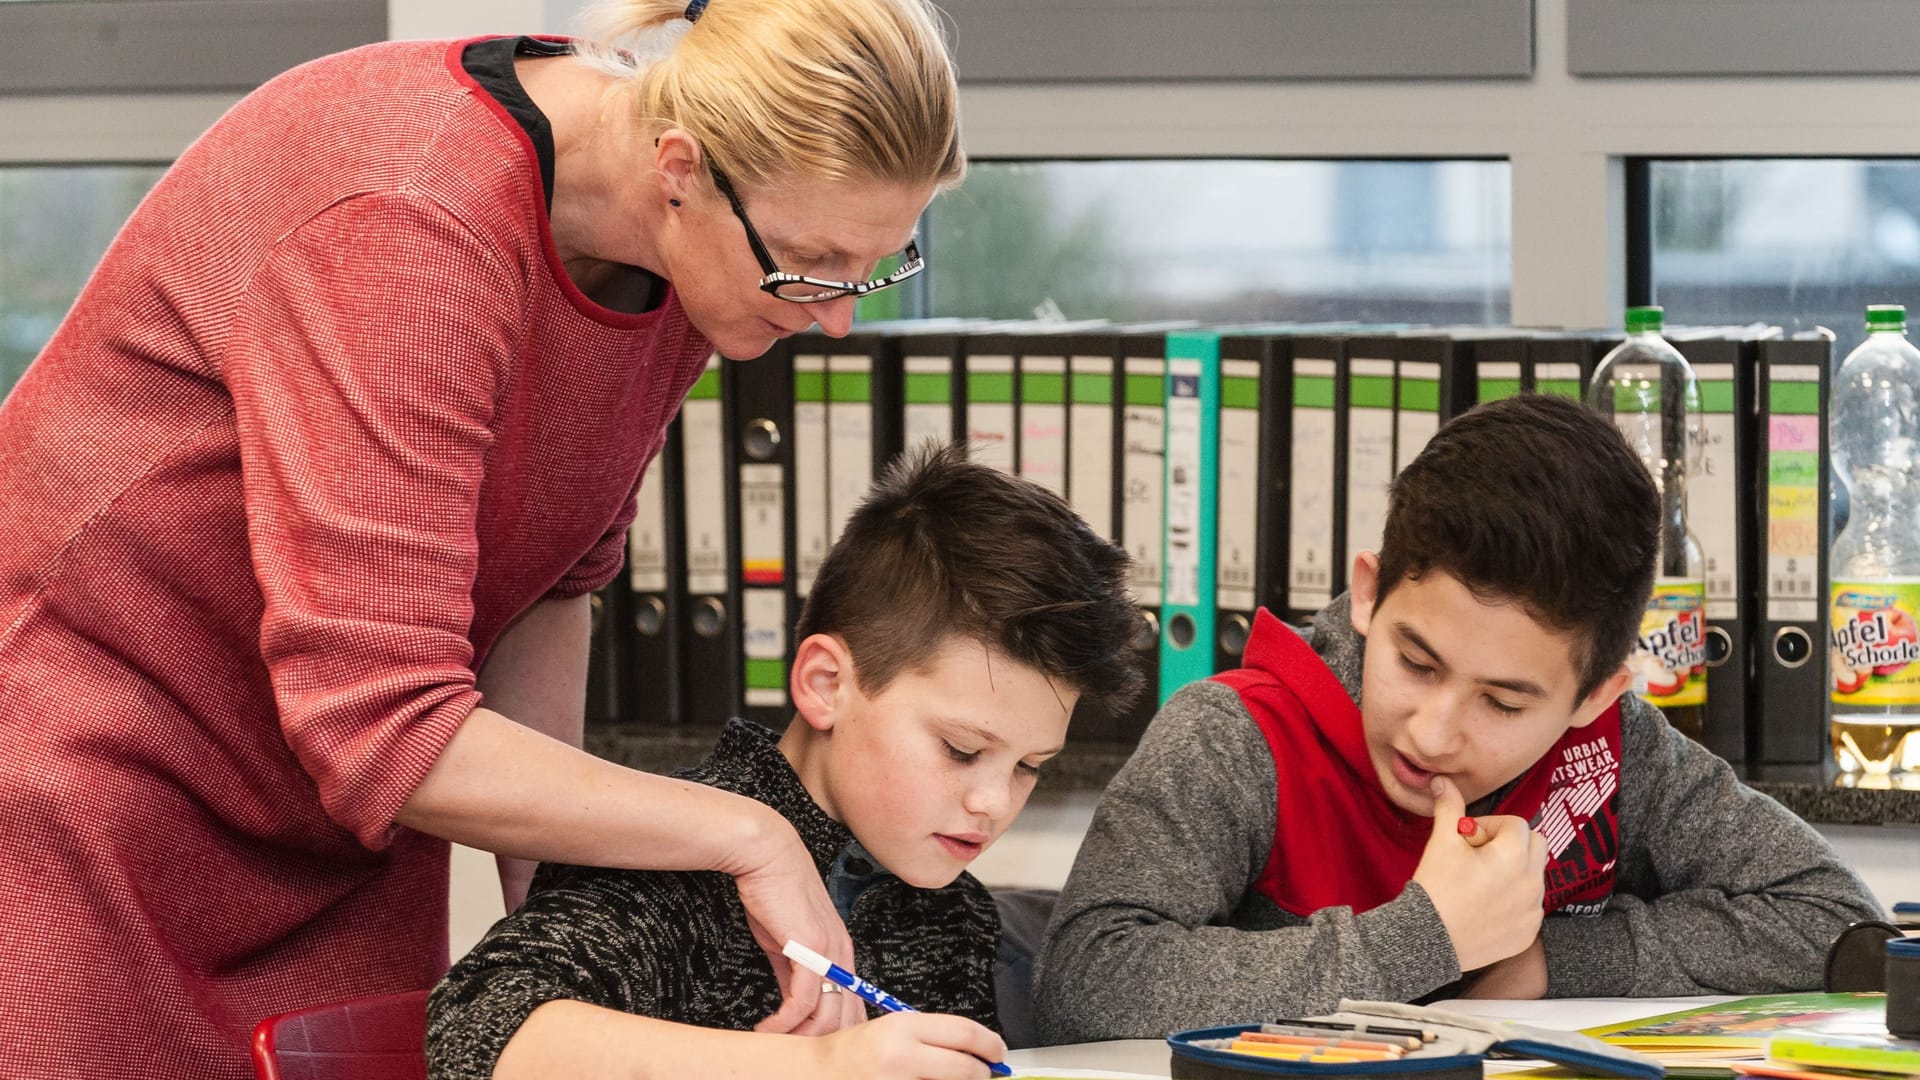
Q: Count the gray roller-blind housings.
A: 3